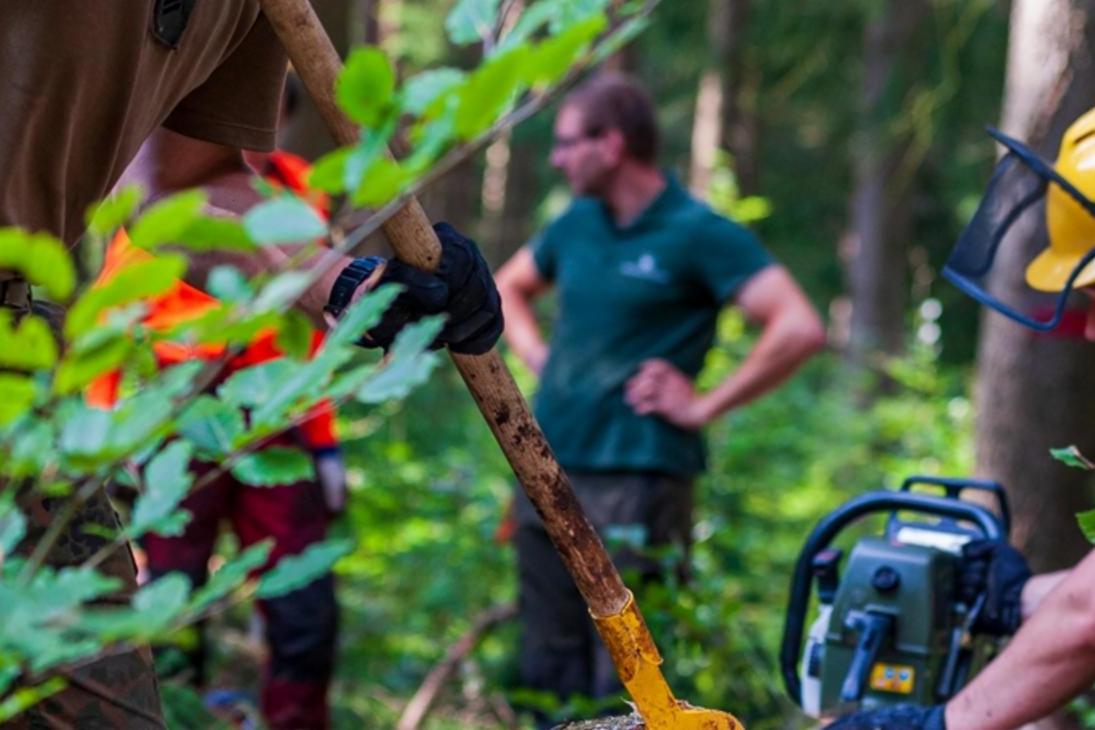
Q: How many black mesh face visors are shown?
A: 1